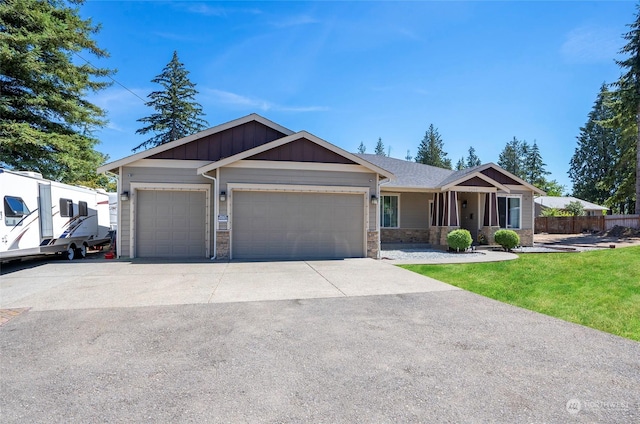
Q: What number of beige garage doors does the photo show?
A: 2